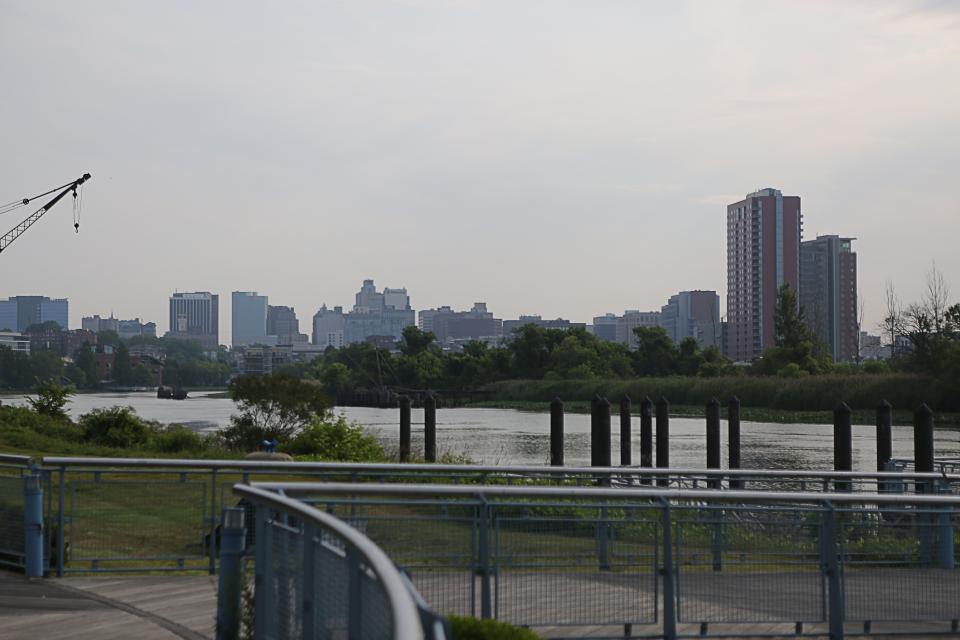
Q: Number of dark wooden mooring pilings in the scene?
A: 13